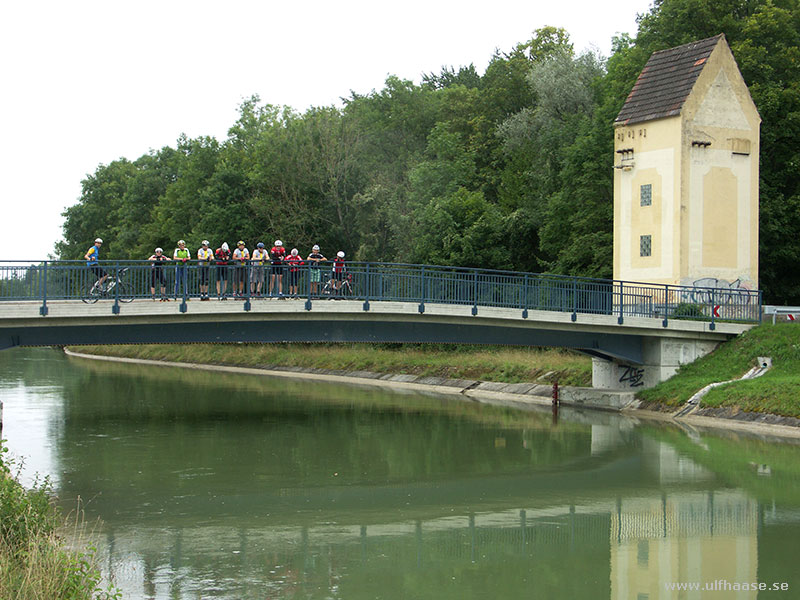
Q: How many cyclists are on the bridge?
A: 11